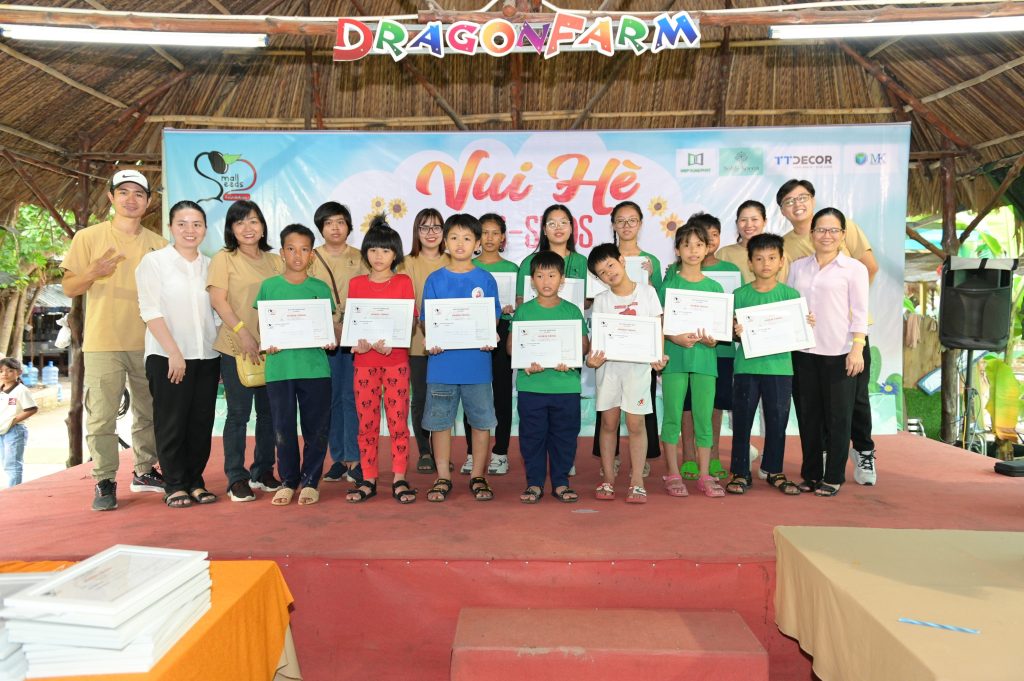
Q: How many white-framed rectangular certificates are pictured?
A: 11